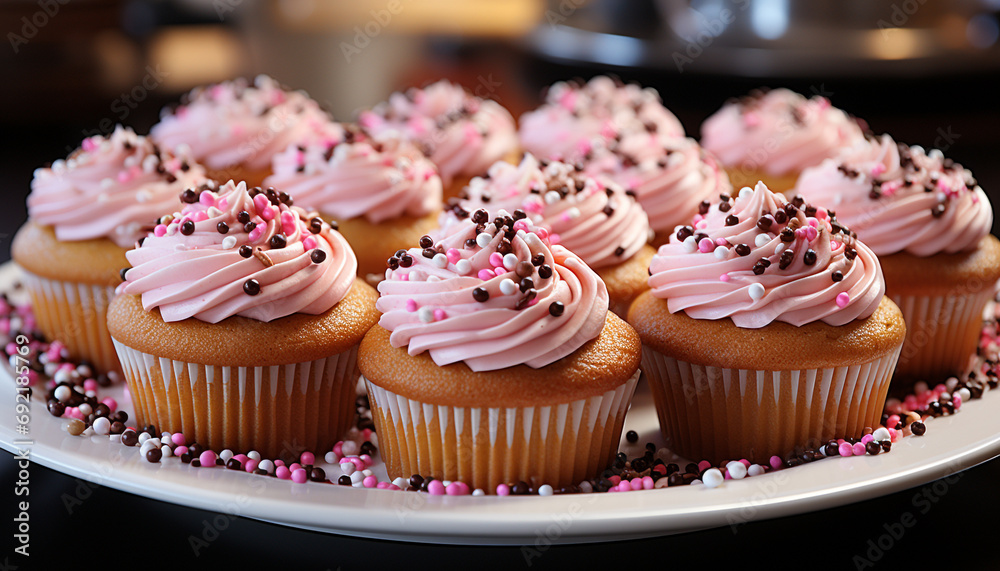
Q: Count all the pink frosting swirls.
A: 12